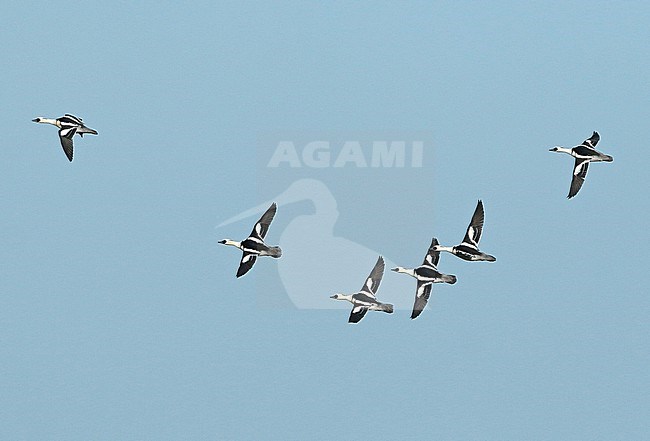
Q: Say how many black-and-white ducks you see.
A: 6